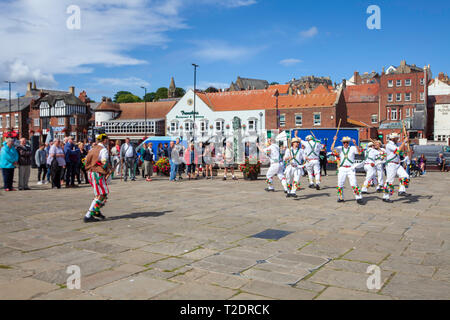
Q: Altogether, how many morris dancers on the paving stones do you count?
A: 8